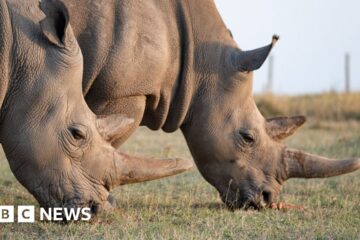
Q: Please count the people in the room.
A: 0